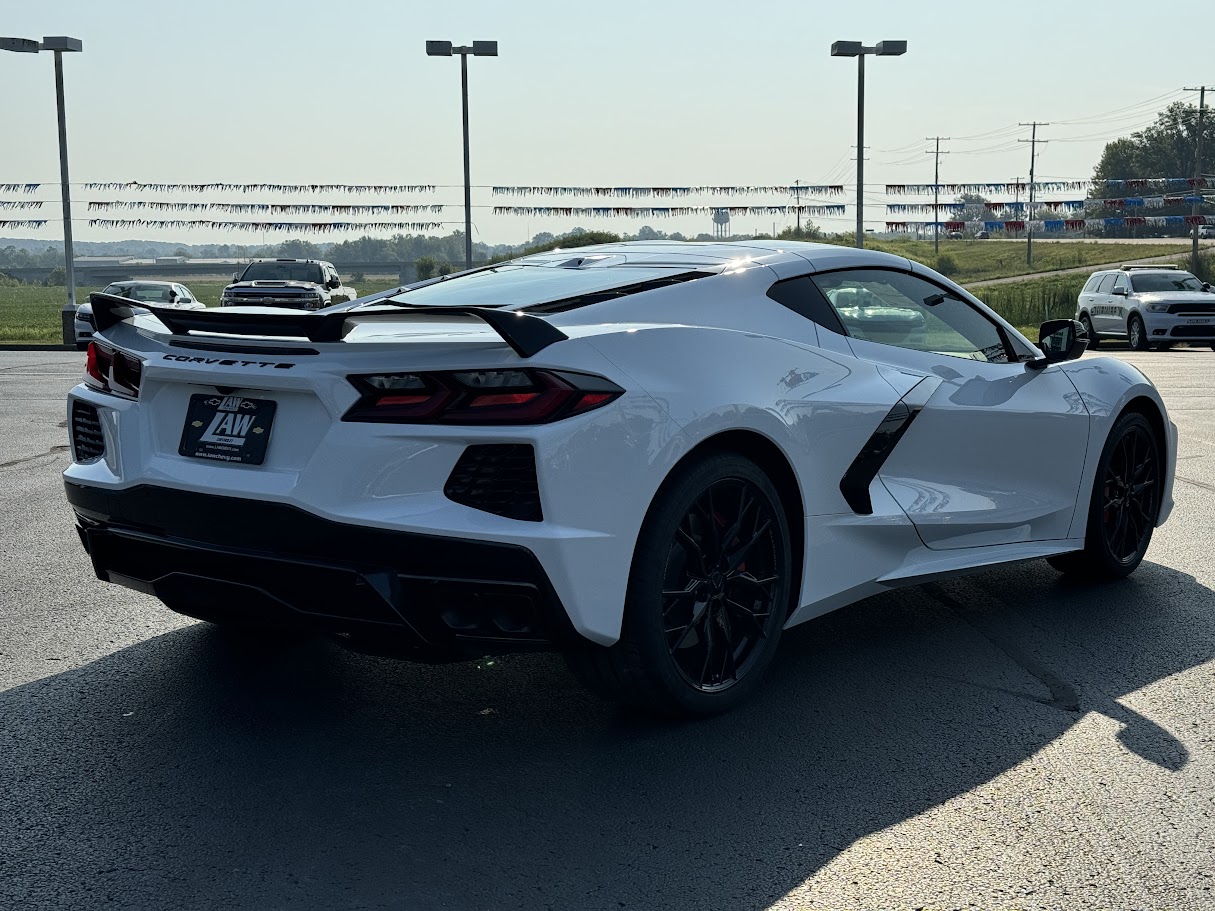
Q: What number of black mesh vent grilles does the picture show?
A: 2